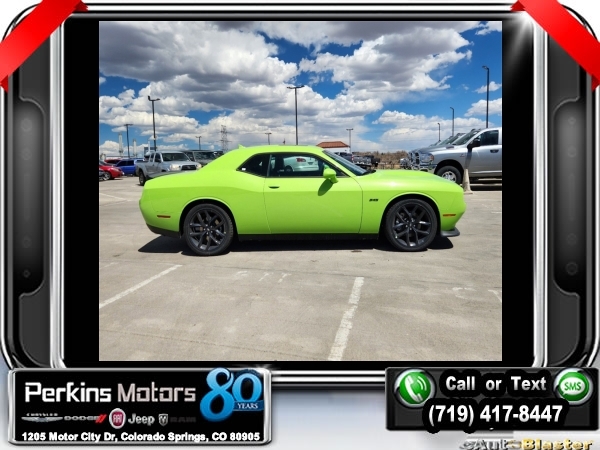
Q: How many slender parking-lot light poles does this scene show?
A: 9